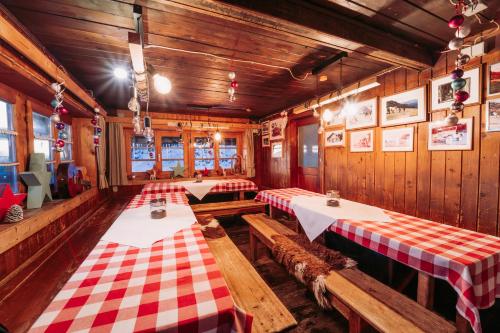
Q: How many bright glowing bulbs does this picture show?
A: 5